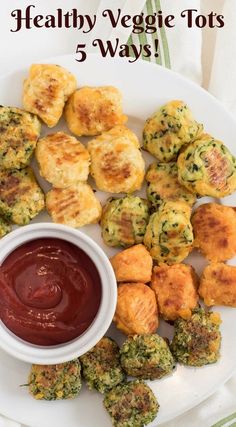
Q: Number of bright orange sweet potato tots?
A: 5